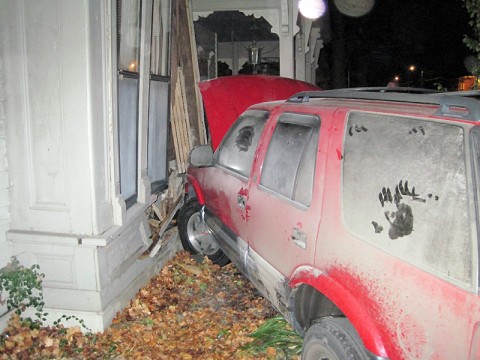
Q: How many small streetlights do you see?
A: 2